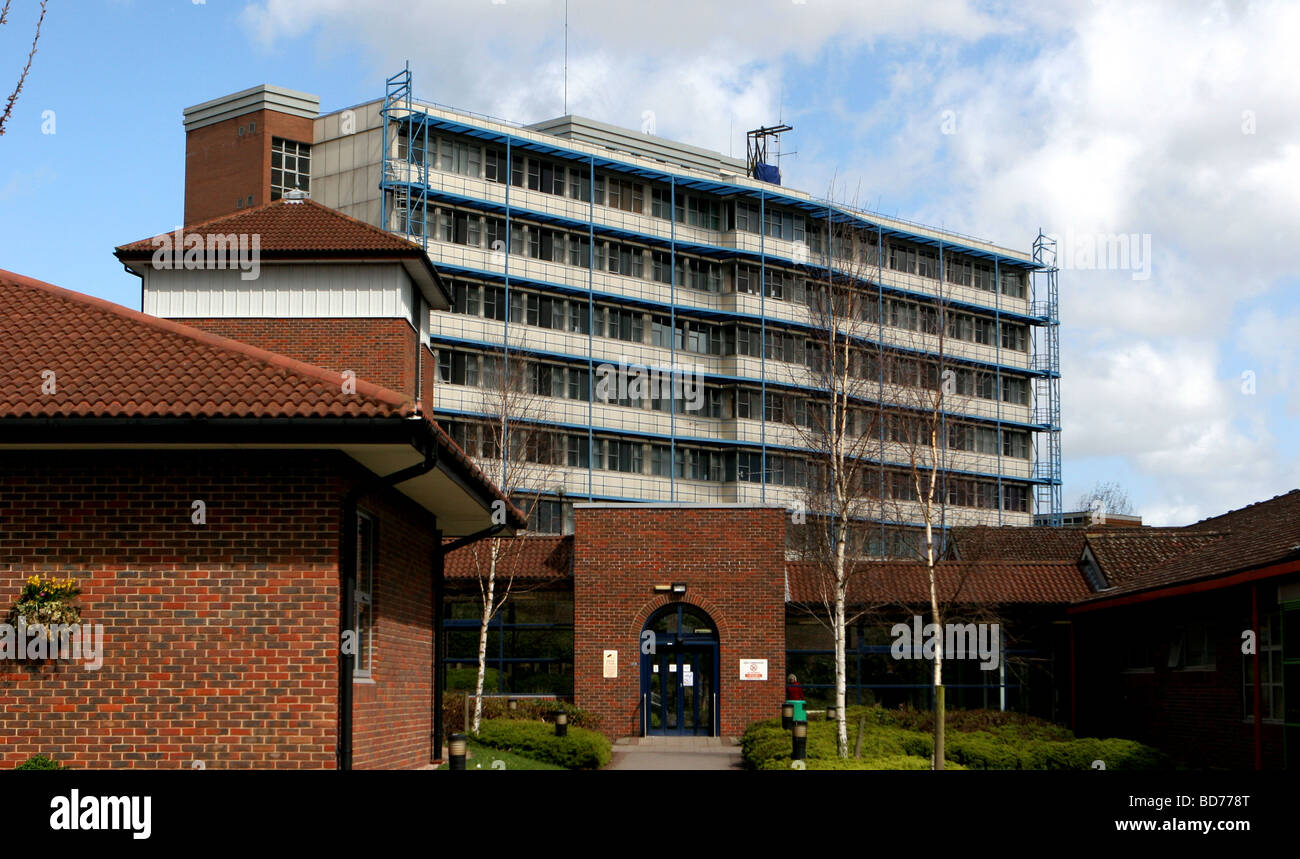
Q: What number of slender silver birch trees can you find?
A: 3